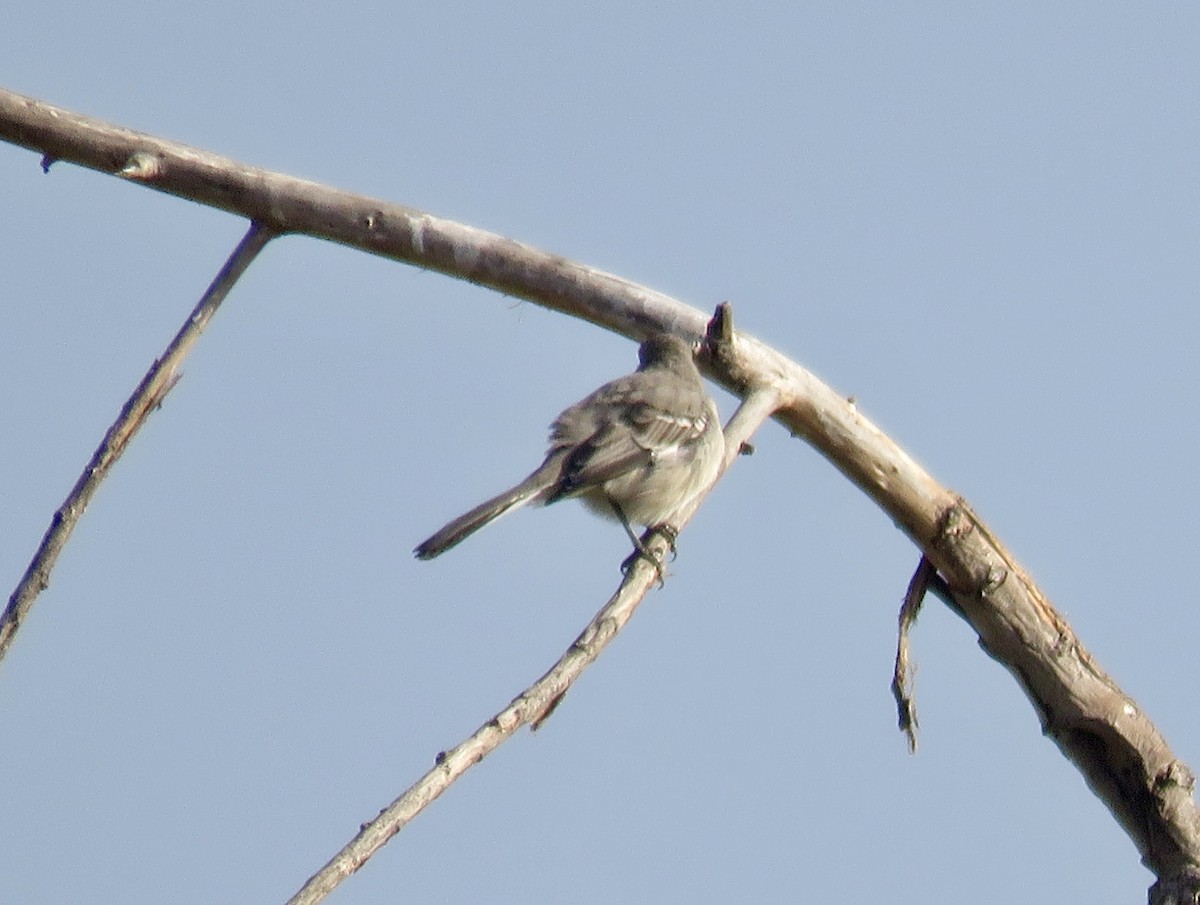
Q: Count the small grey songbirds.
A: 1